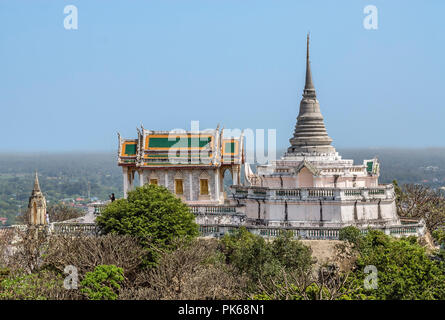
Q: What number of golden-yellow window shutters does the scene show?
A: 3